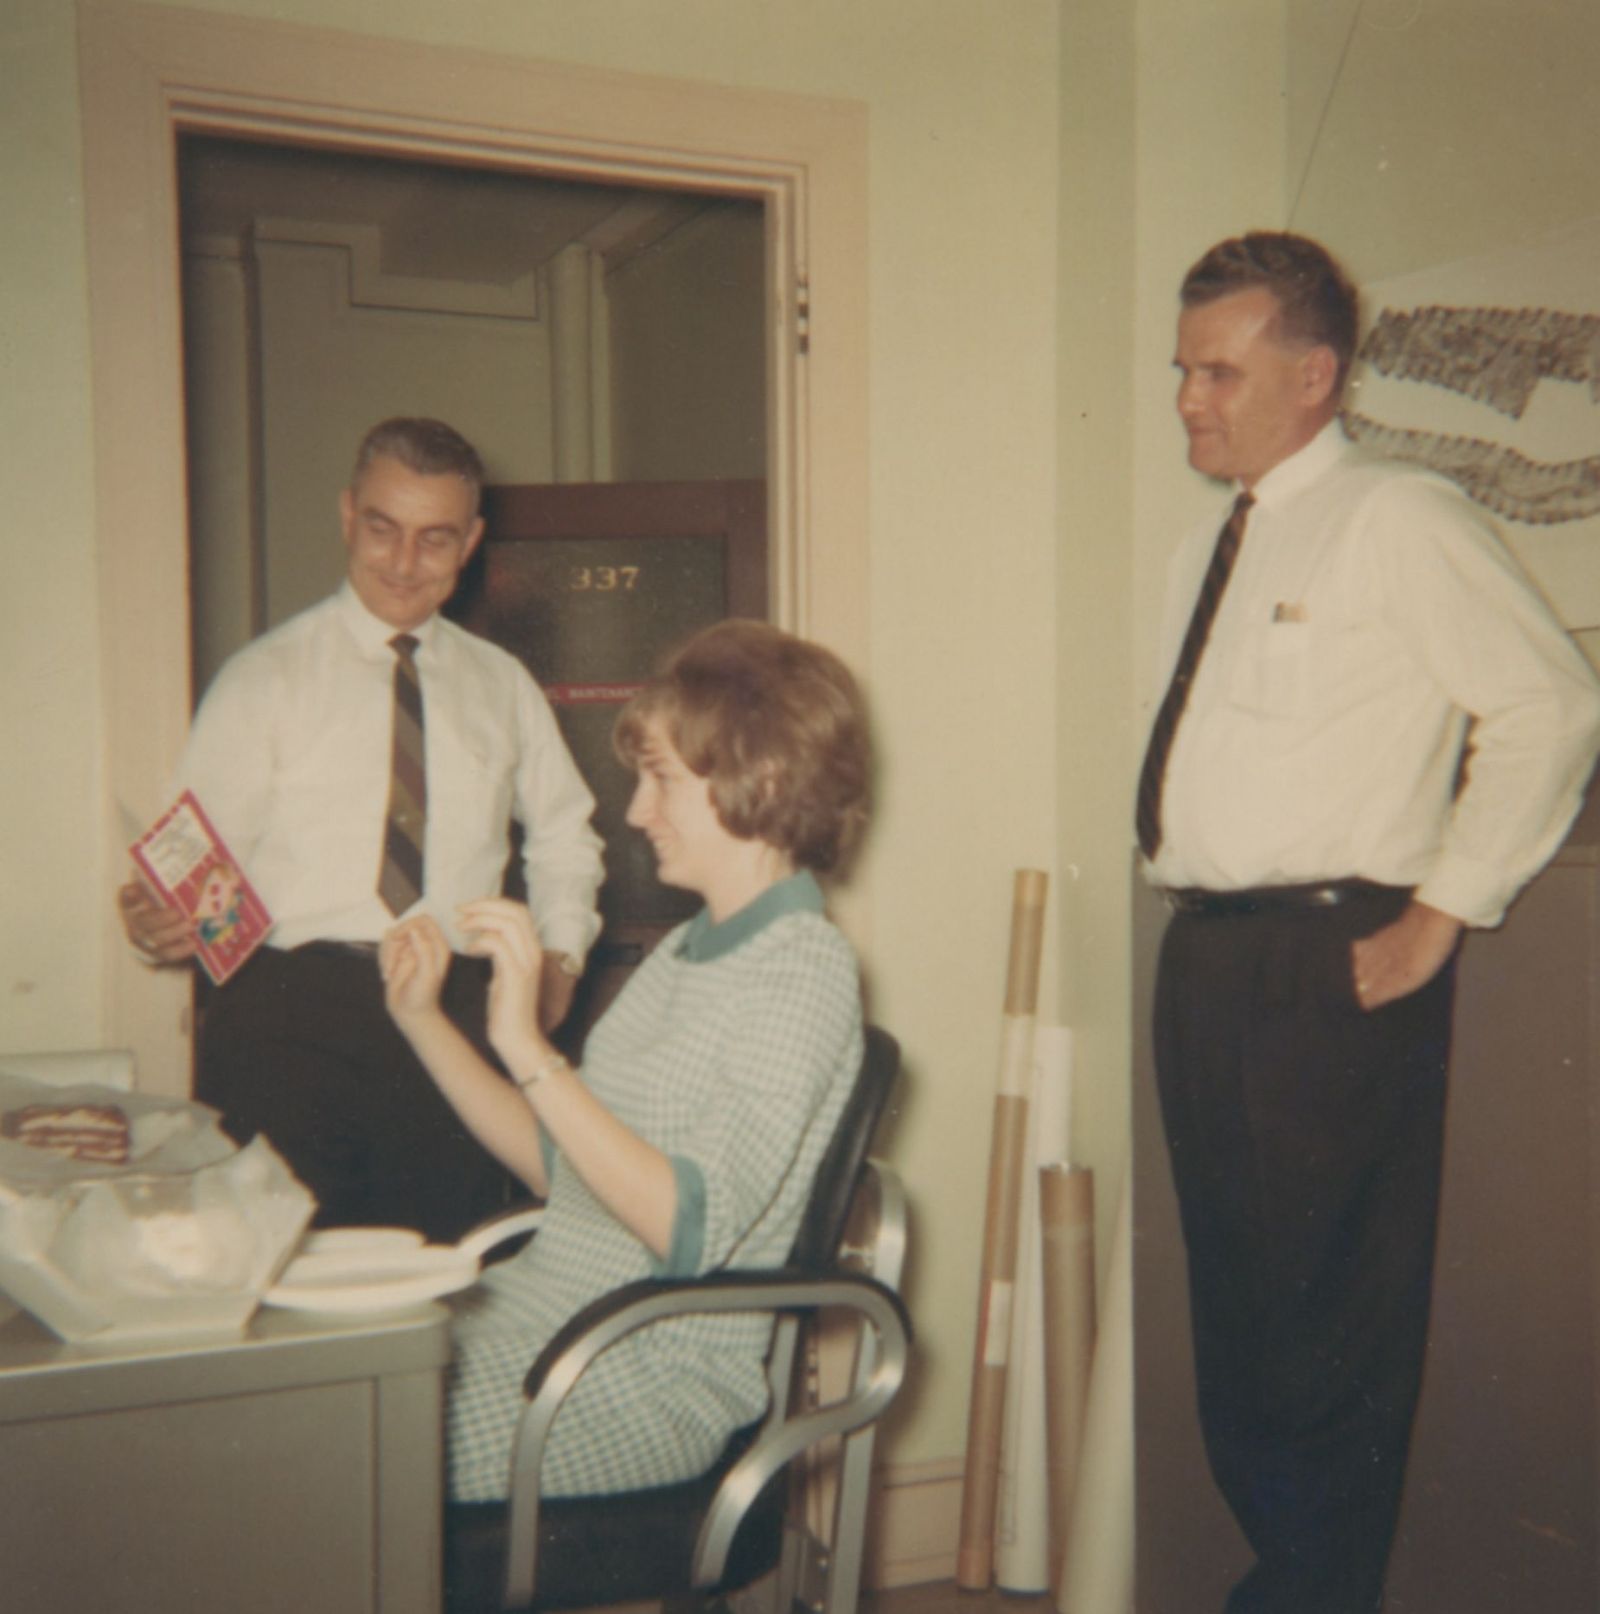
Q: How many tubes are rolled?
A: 4